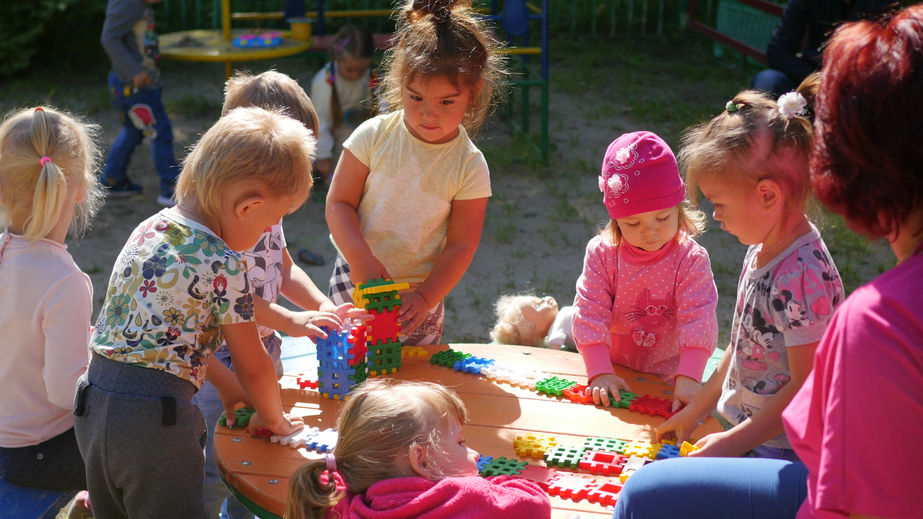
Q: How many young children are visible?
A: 9